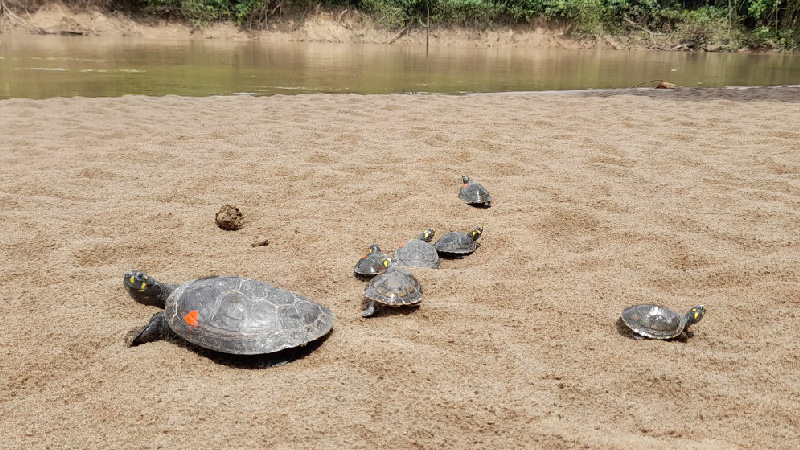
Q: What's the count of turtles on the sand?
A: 7